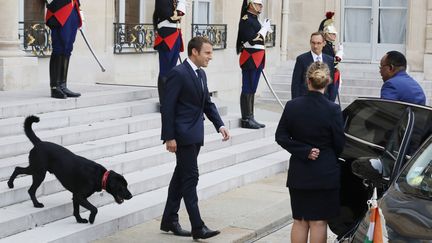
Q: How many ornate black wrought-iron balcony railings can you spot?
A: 4